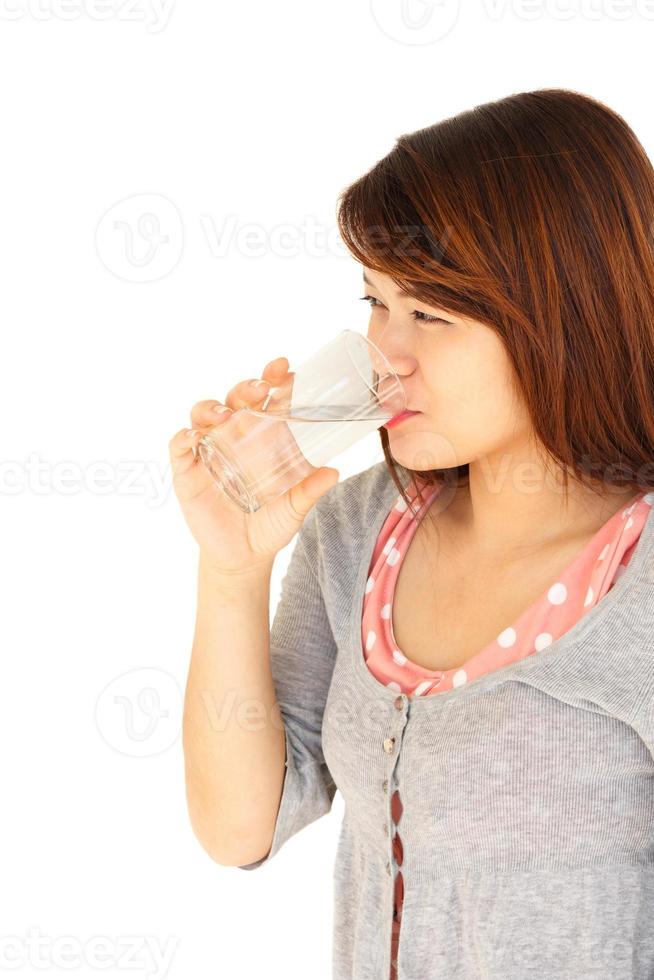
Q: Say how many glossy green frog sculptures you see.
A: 0